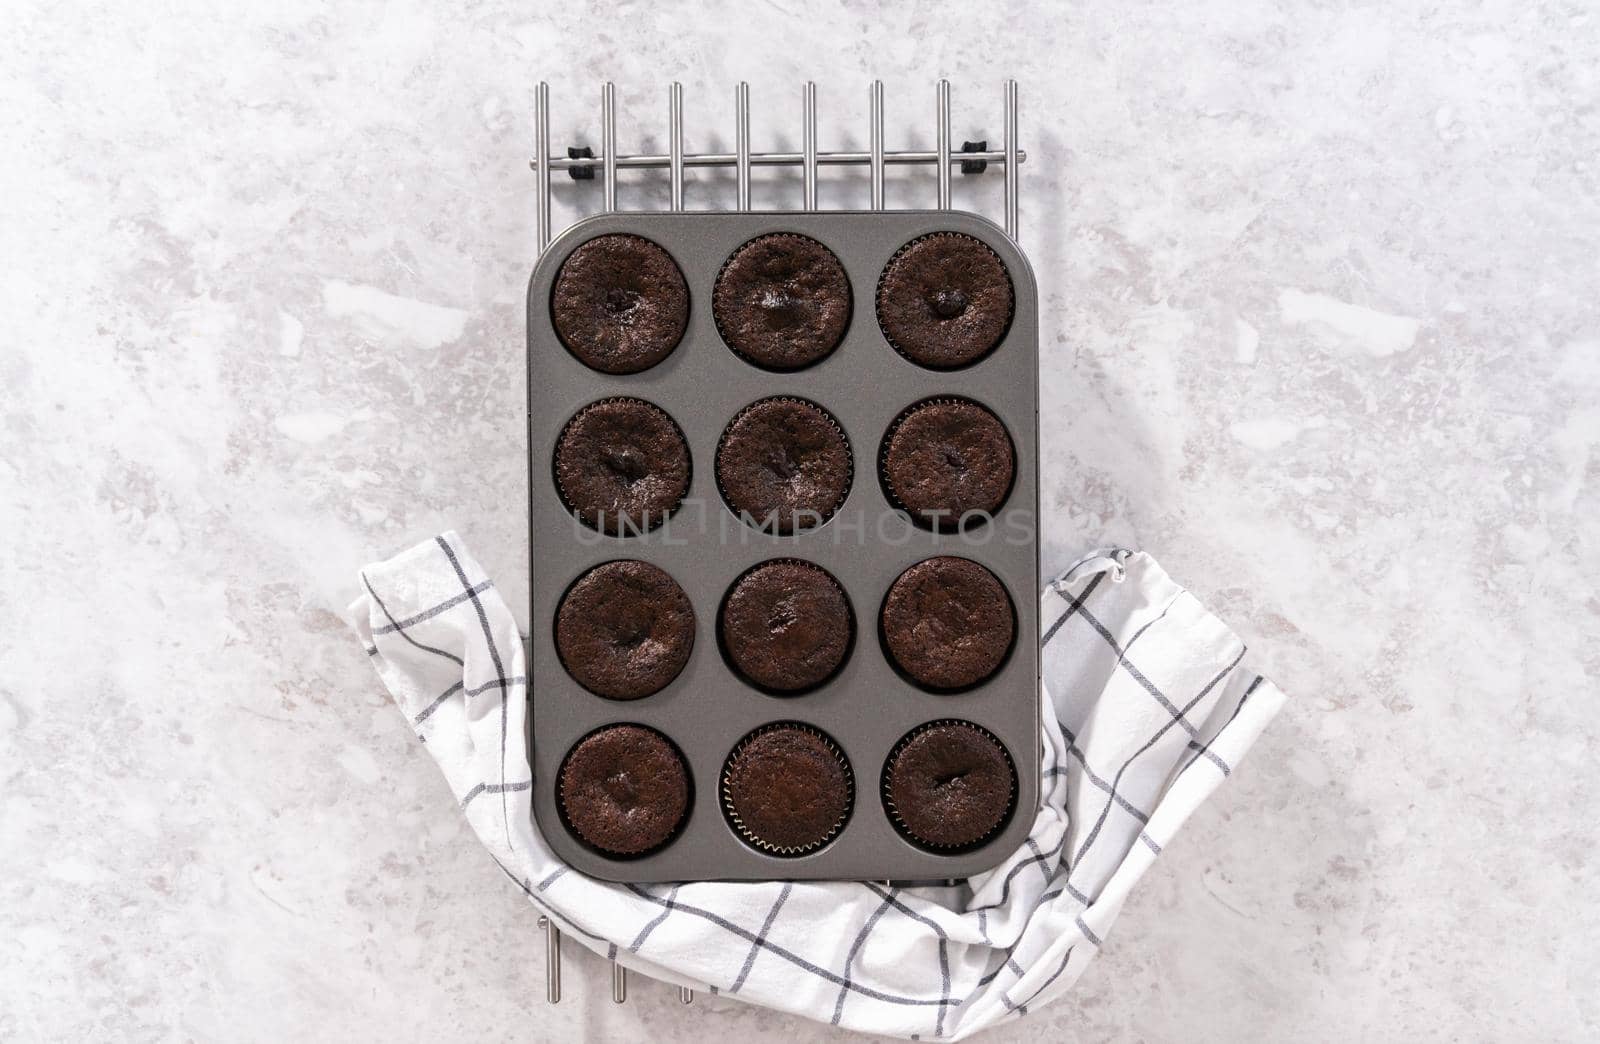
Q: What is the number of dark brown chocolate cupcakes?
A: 12